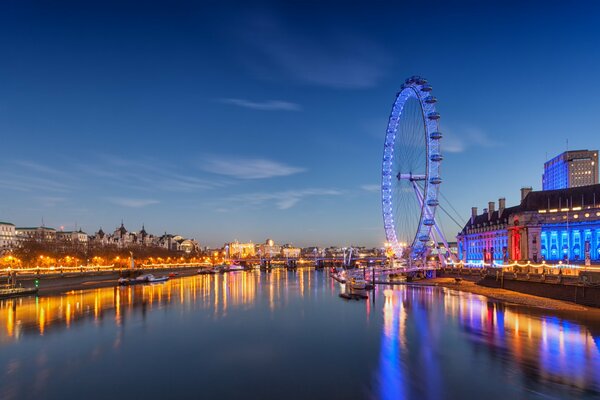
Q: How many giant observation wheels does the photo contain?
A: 1